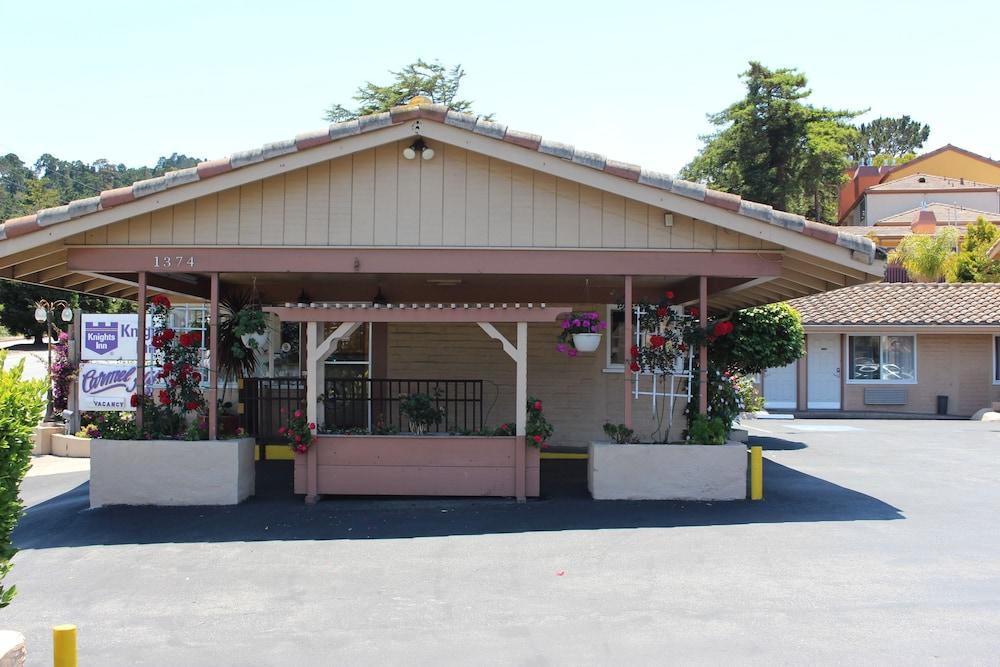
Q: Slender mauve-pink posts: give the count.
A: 4